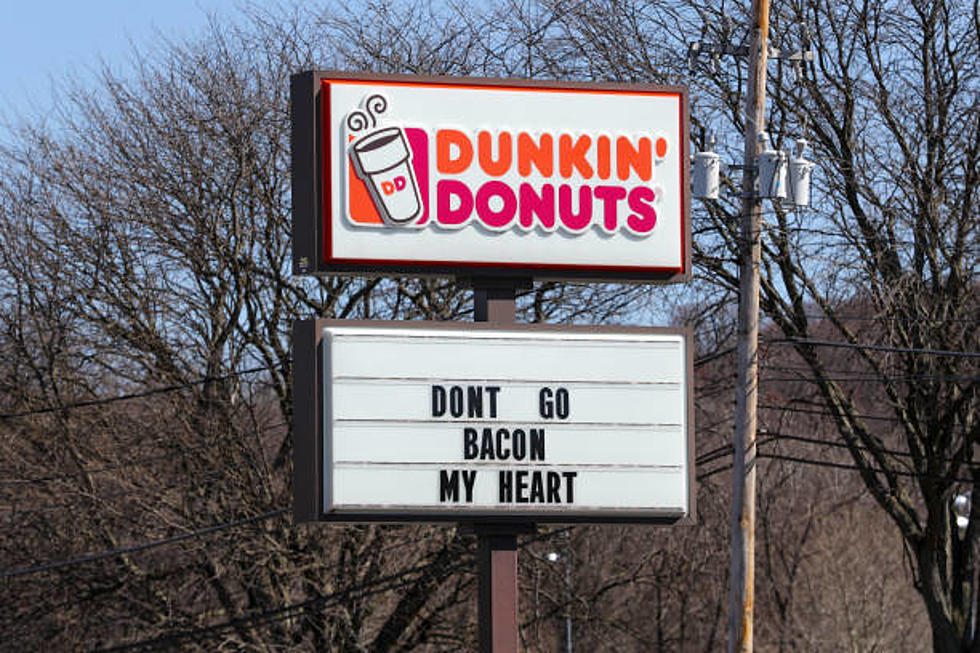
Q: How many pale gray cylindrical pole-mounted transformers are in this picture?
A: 3